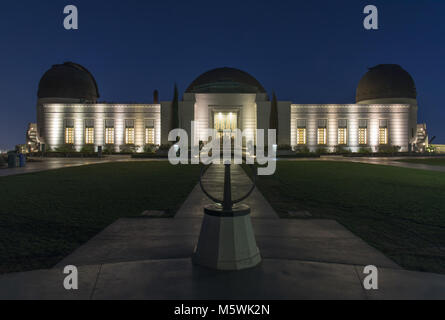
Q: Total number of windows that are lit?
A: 10